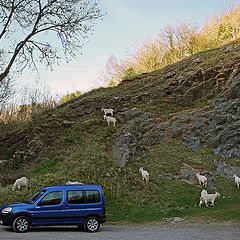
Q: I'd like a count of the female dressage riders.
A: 0